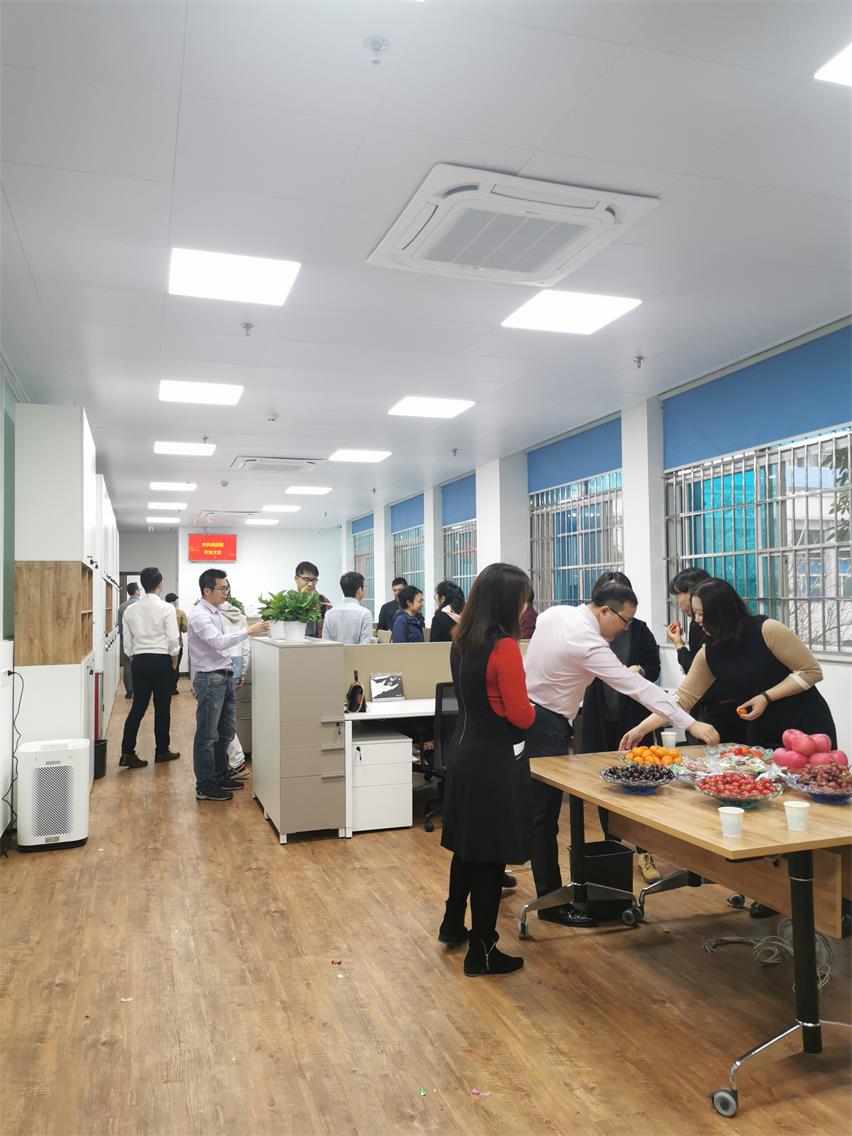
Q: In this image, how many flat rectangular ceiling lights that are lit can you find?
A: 13